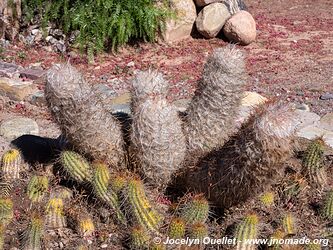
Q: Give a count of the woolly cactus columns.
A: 5